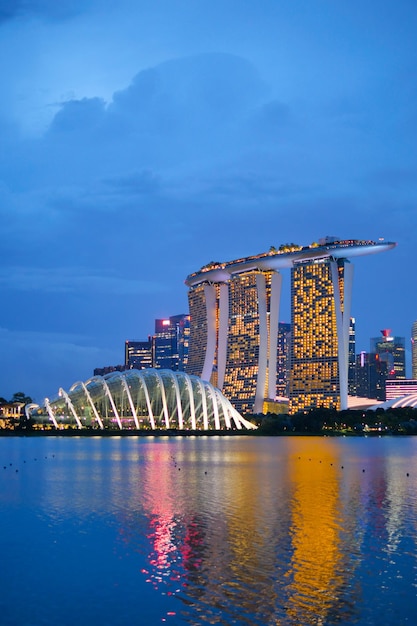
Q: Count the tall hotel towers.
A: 3